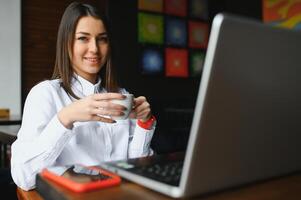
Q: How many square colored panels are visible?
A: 9